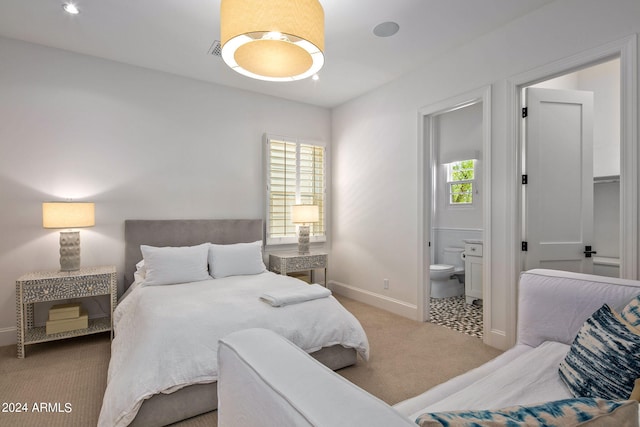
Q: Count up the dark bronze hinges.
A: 3